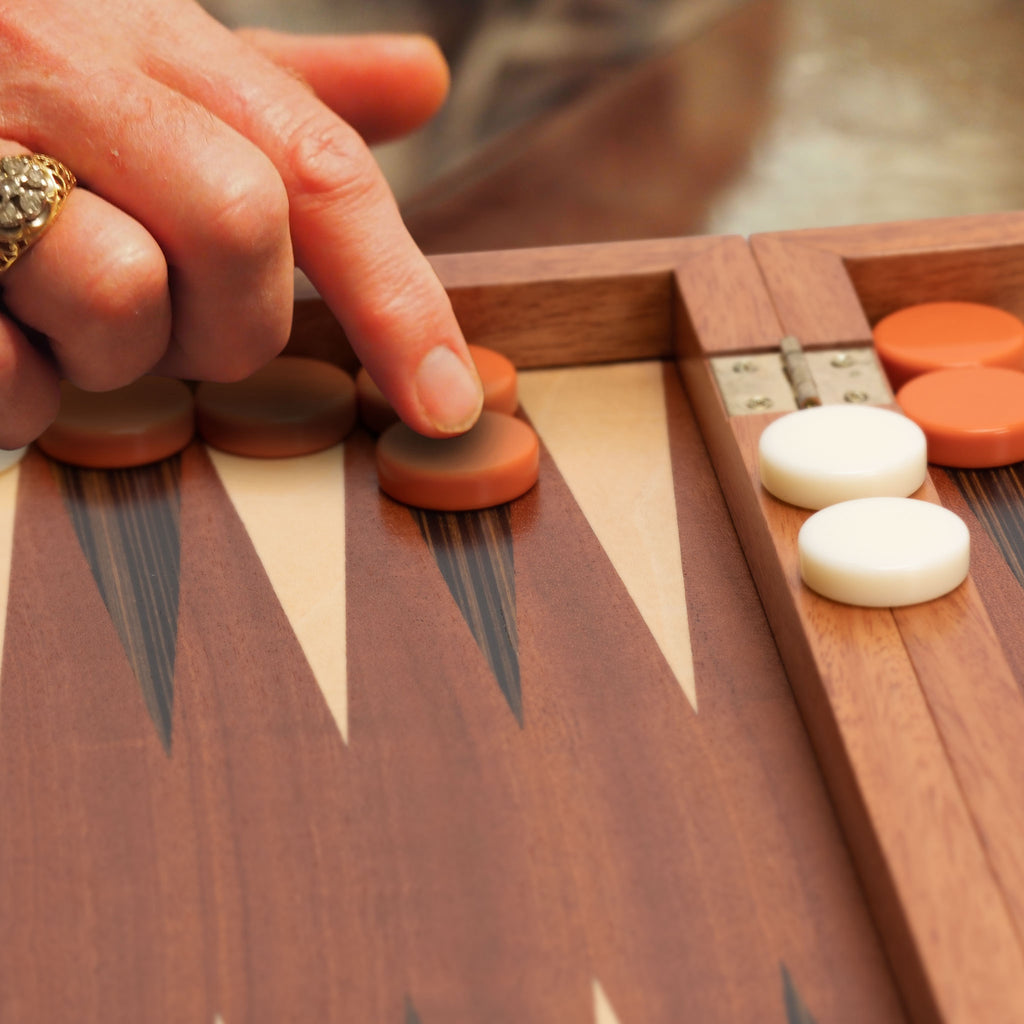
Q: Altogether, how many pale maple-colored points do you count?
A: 5